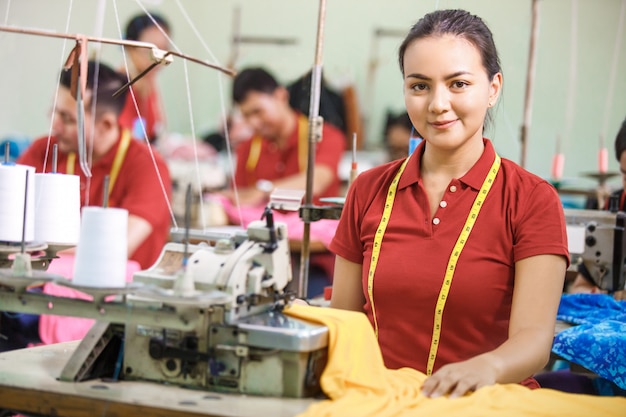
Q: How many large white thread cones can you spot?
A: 3